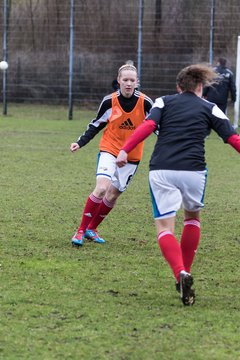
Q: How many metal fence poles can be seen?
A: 4